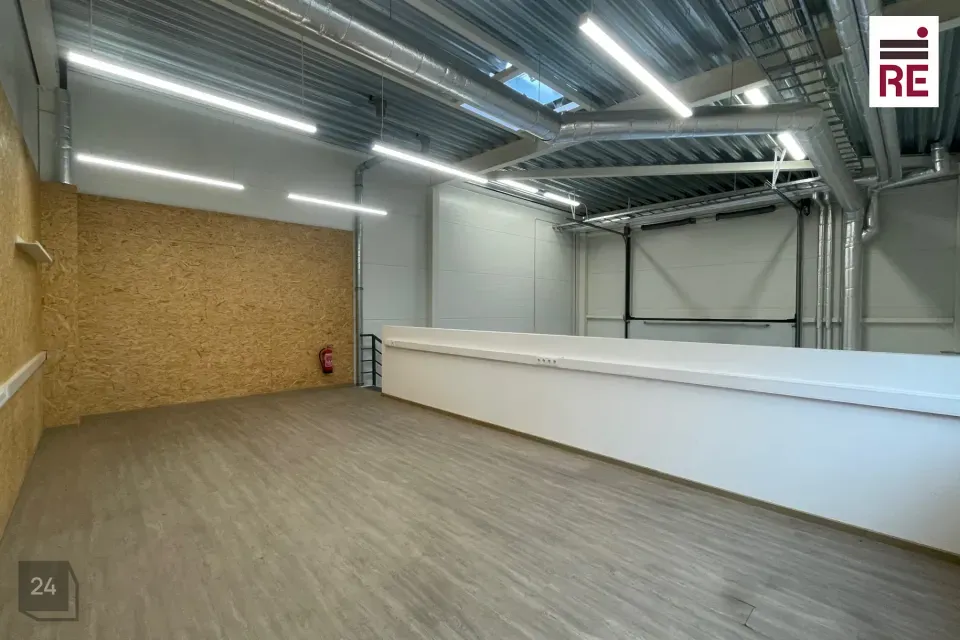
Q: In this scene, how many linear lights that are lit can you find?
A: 9